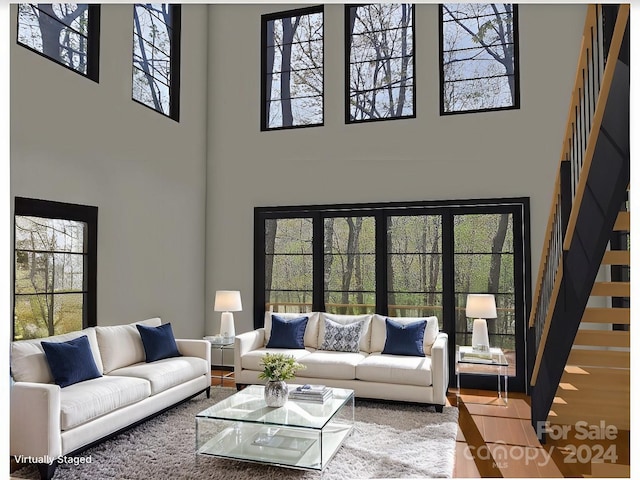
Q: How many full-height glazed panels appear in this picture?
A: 4